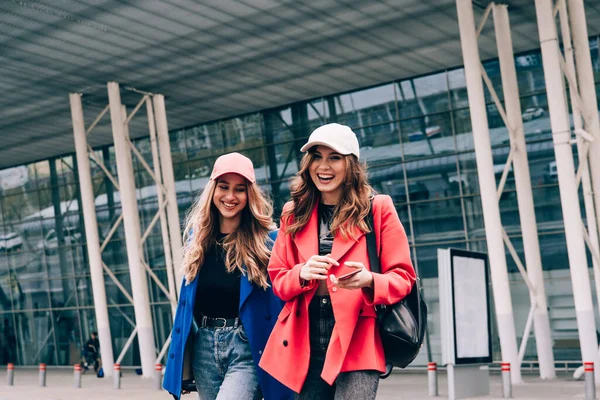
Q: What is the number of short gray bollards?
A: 8